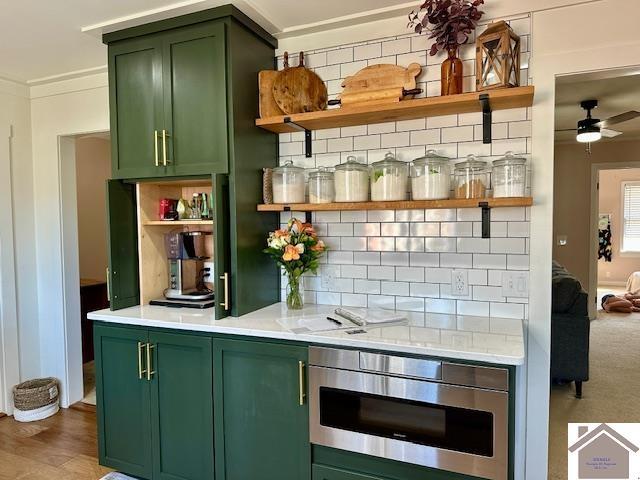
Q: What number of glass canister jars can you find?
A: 7